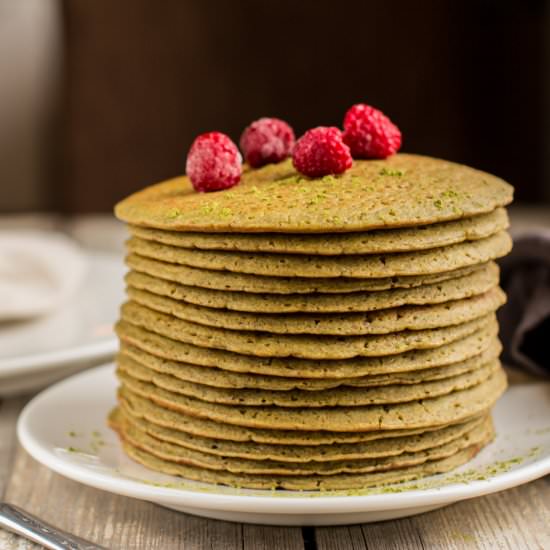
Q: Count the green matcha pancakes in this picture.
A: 15